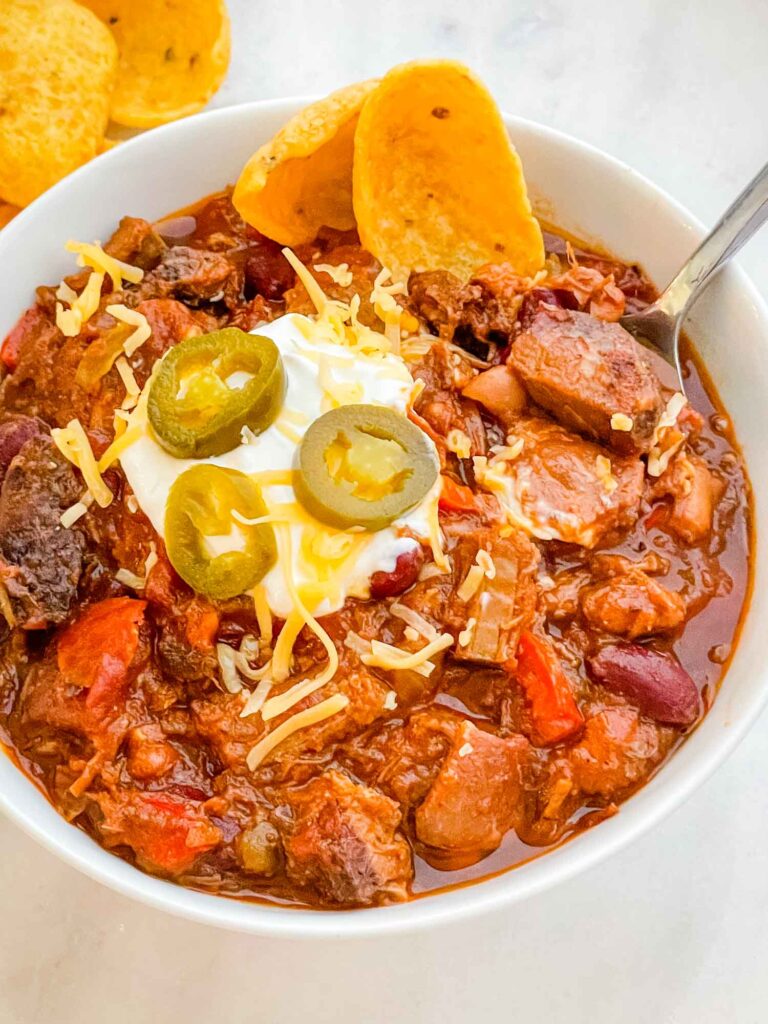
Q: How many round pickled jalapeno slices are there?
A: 3